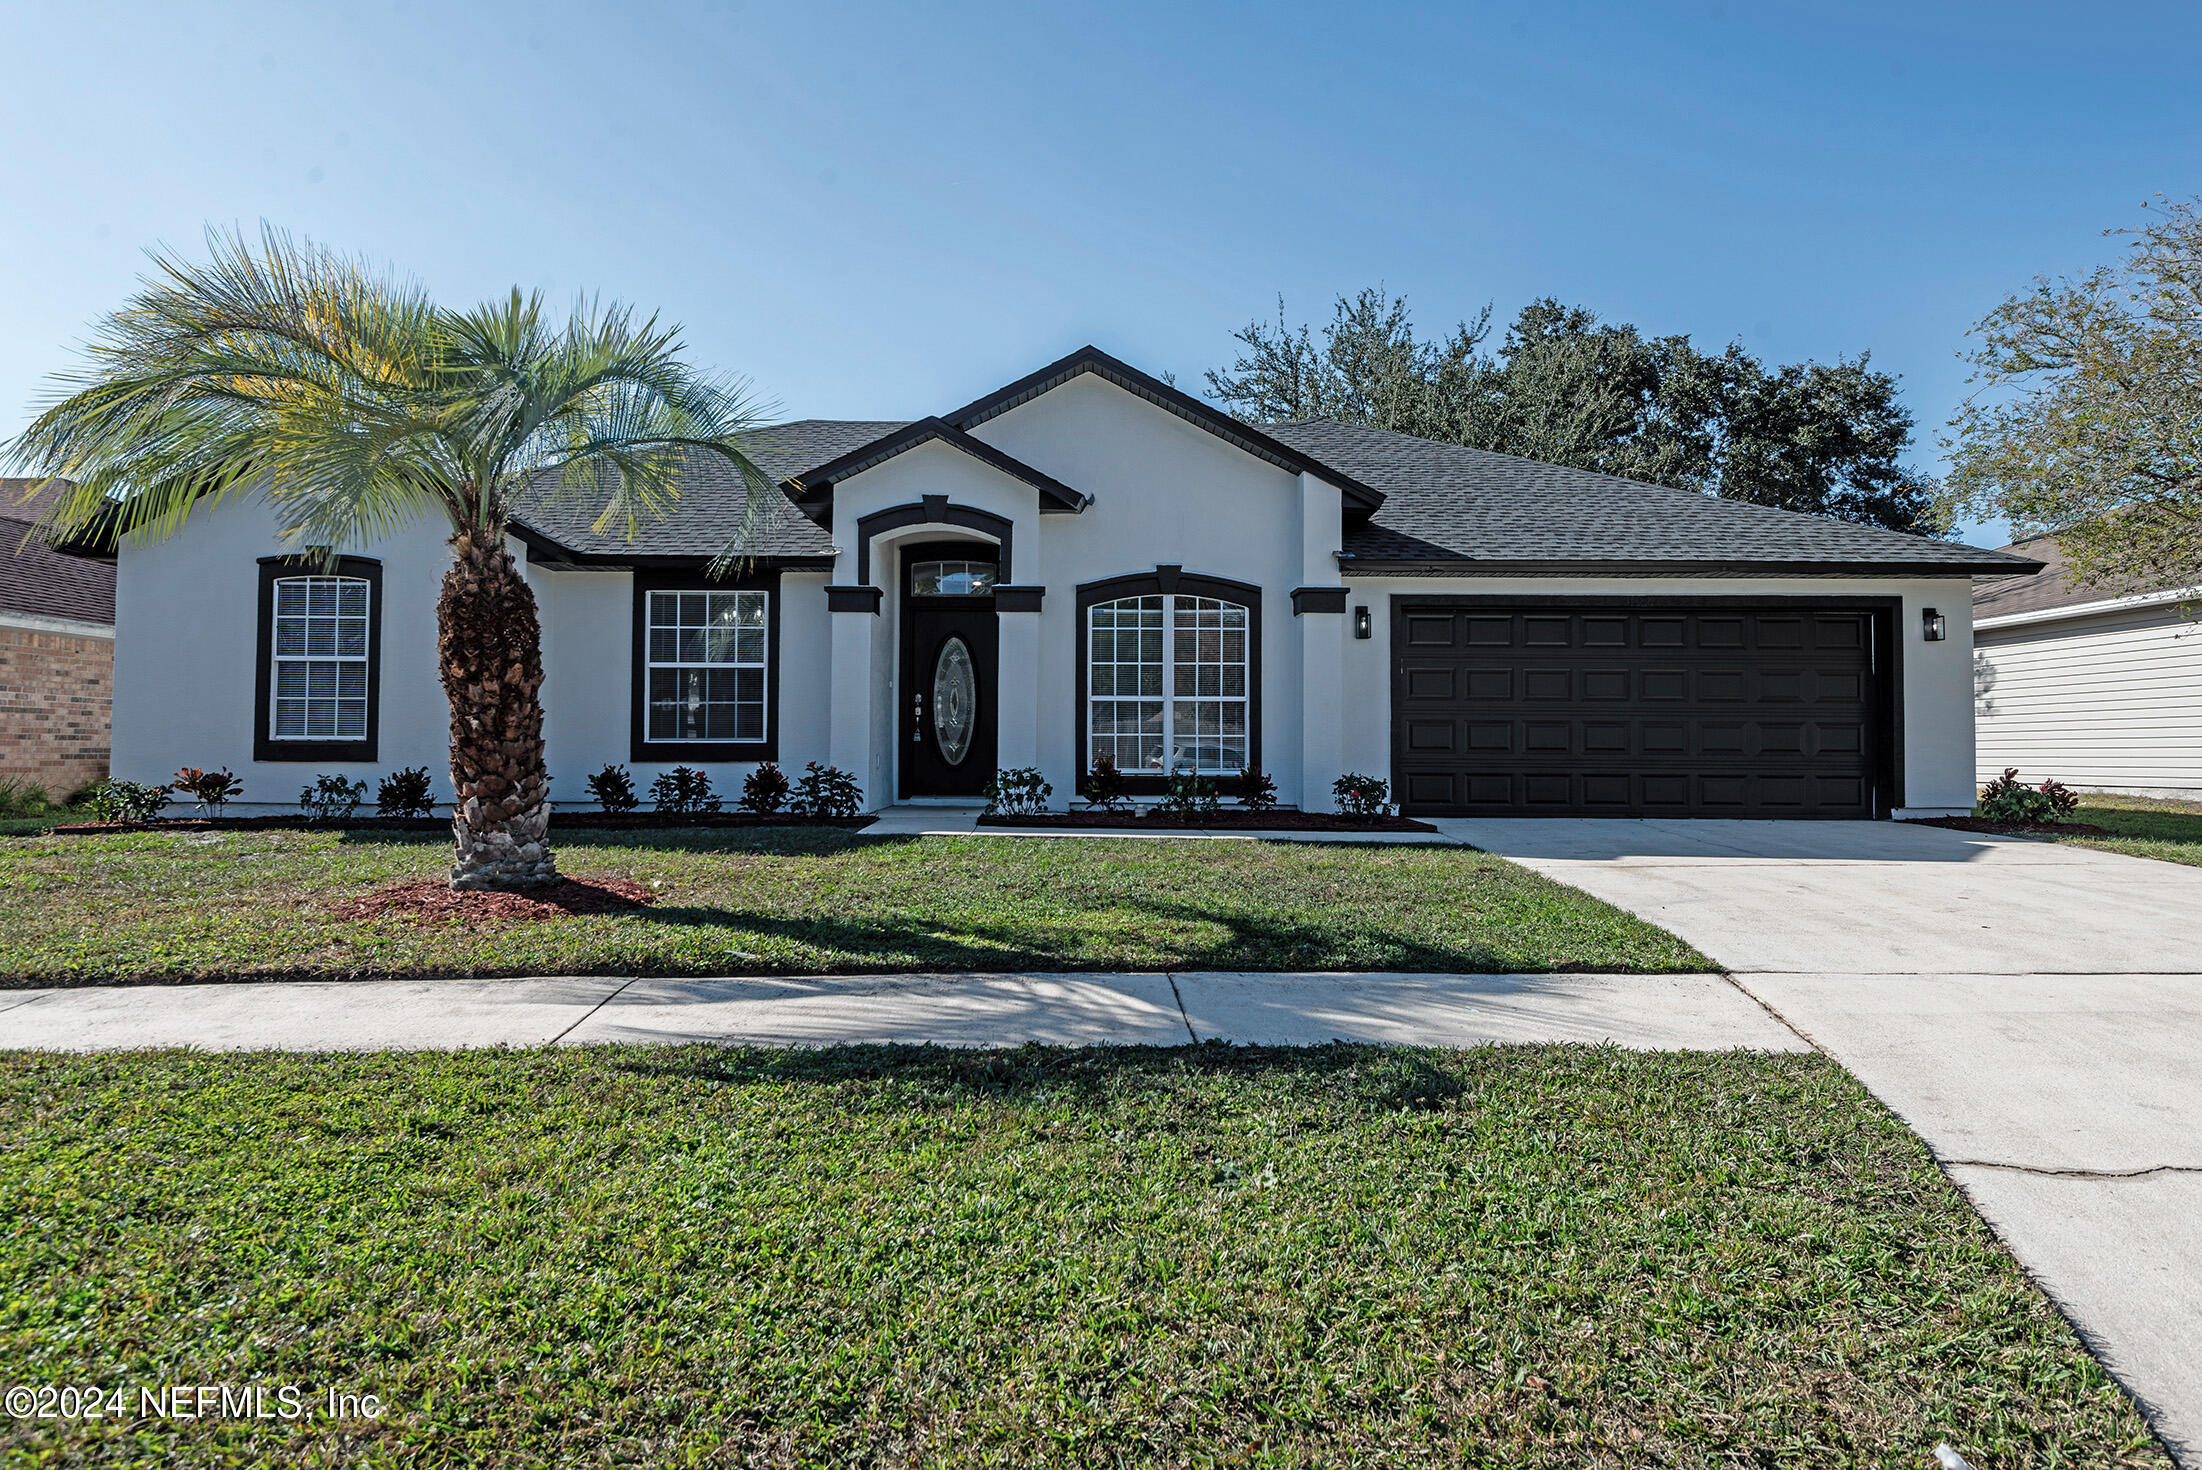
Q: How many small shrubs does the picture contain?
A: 14